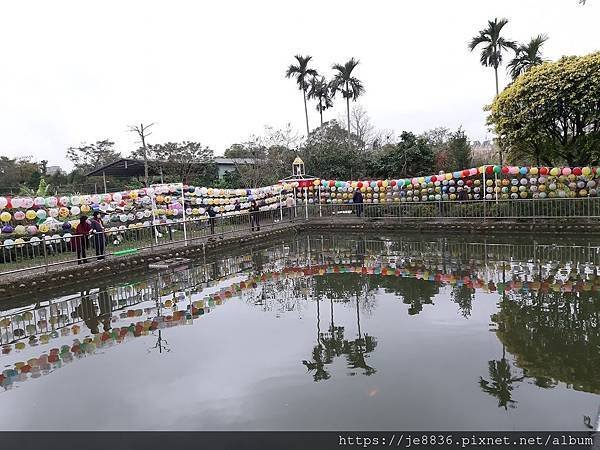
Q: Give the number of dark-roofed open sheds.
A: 1